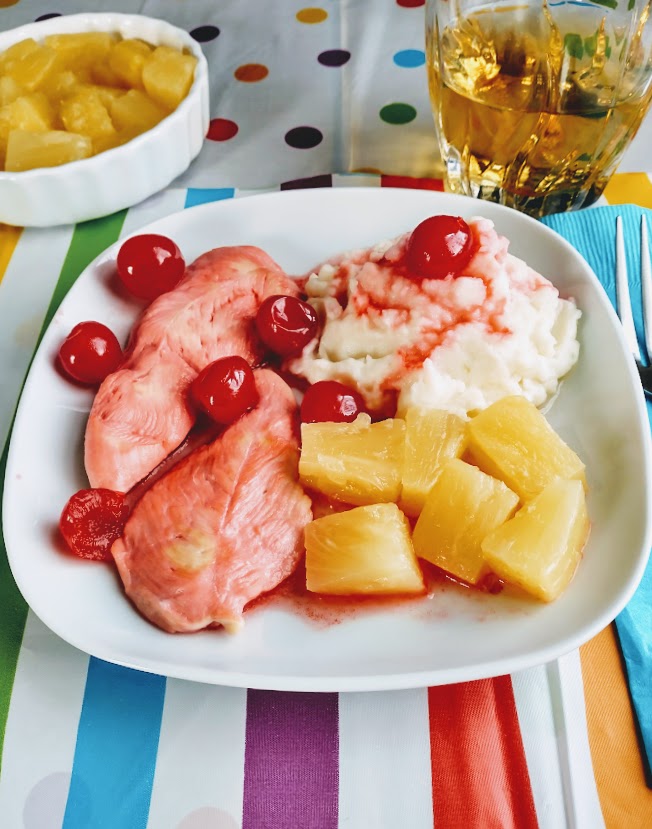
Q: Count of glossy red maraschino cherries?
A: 7